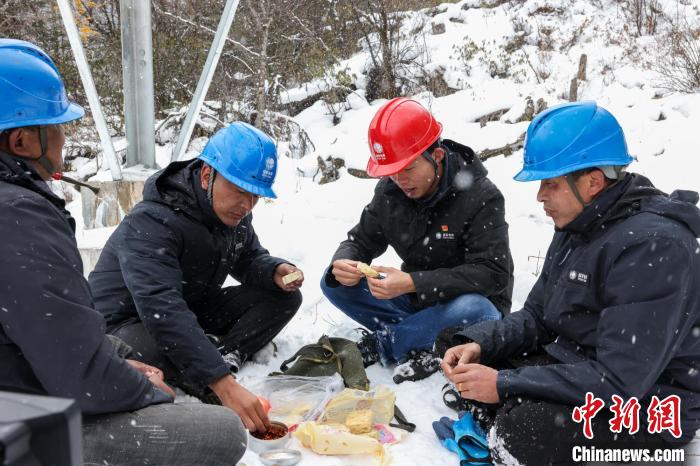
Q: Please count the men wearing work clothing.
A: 4